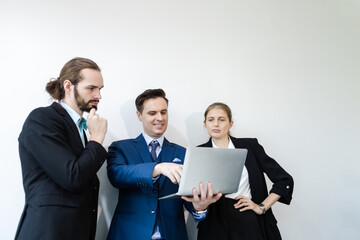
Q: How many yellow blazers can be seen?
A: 0